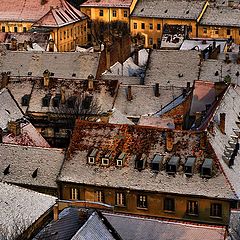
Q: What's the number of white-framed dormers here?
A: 3